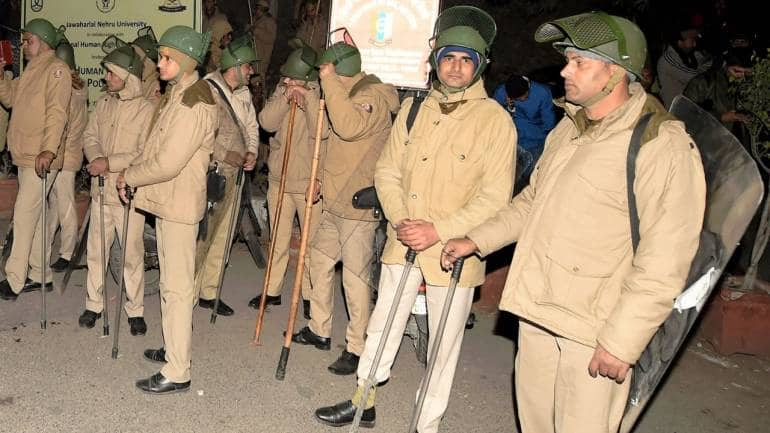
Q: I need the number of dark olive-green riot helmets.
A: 10